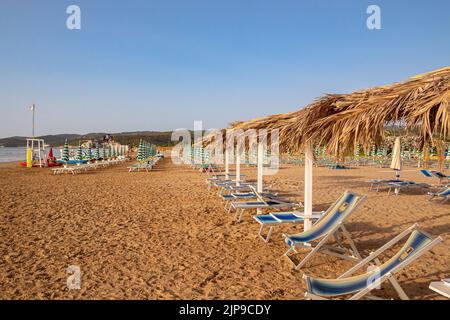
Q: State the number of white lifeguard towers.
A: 1